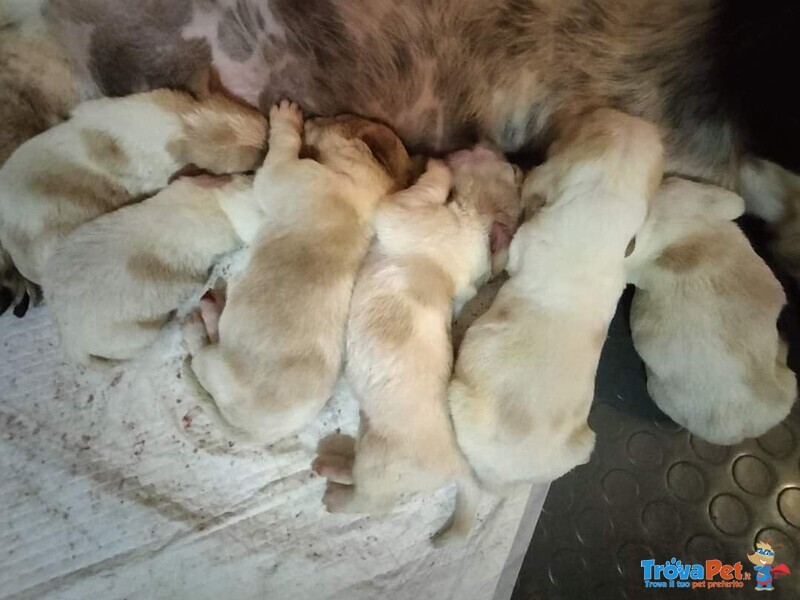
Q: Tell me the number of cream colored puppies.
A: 6